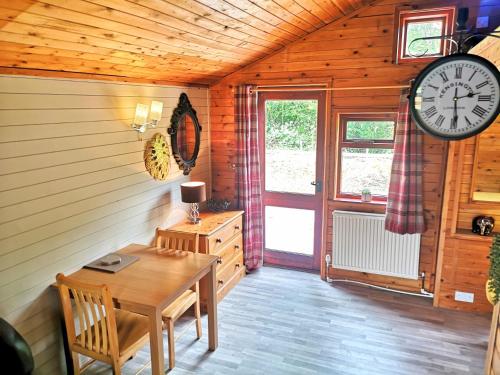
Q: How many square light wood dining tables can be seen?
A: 1